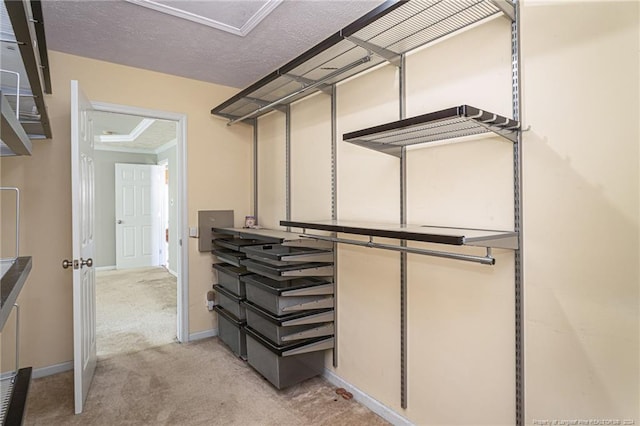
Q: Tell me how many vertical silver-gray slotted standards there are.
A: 5